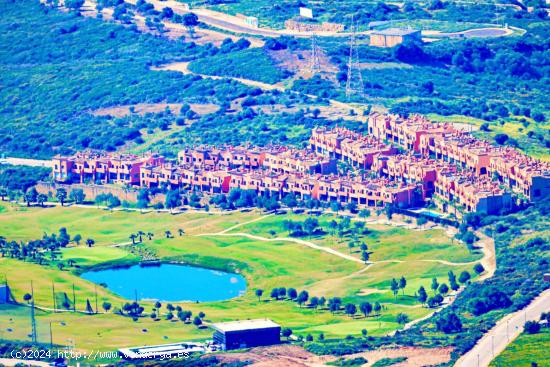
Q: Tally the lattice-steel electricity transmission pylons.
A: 2